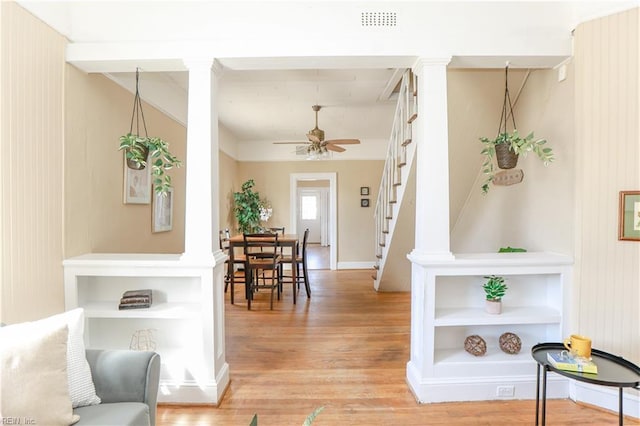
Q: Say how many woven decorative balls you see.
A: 2